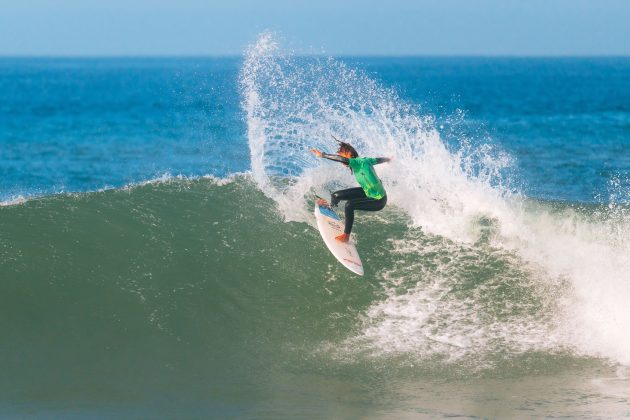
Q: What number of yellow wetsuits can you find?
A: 0